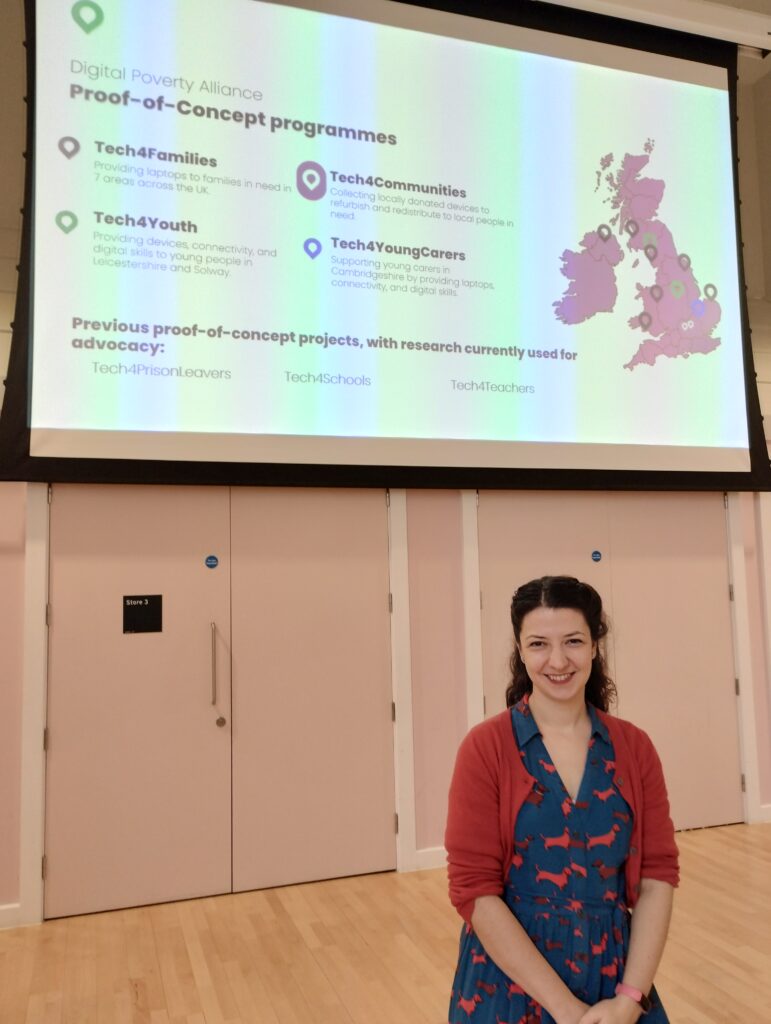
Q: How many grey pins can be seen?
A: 8